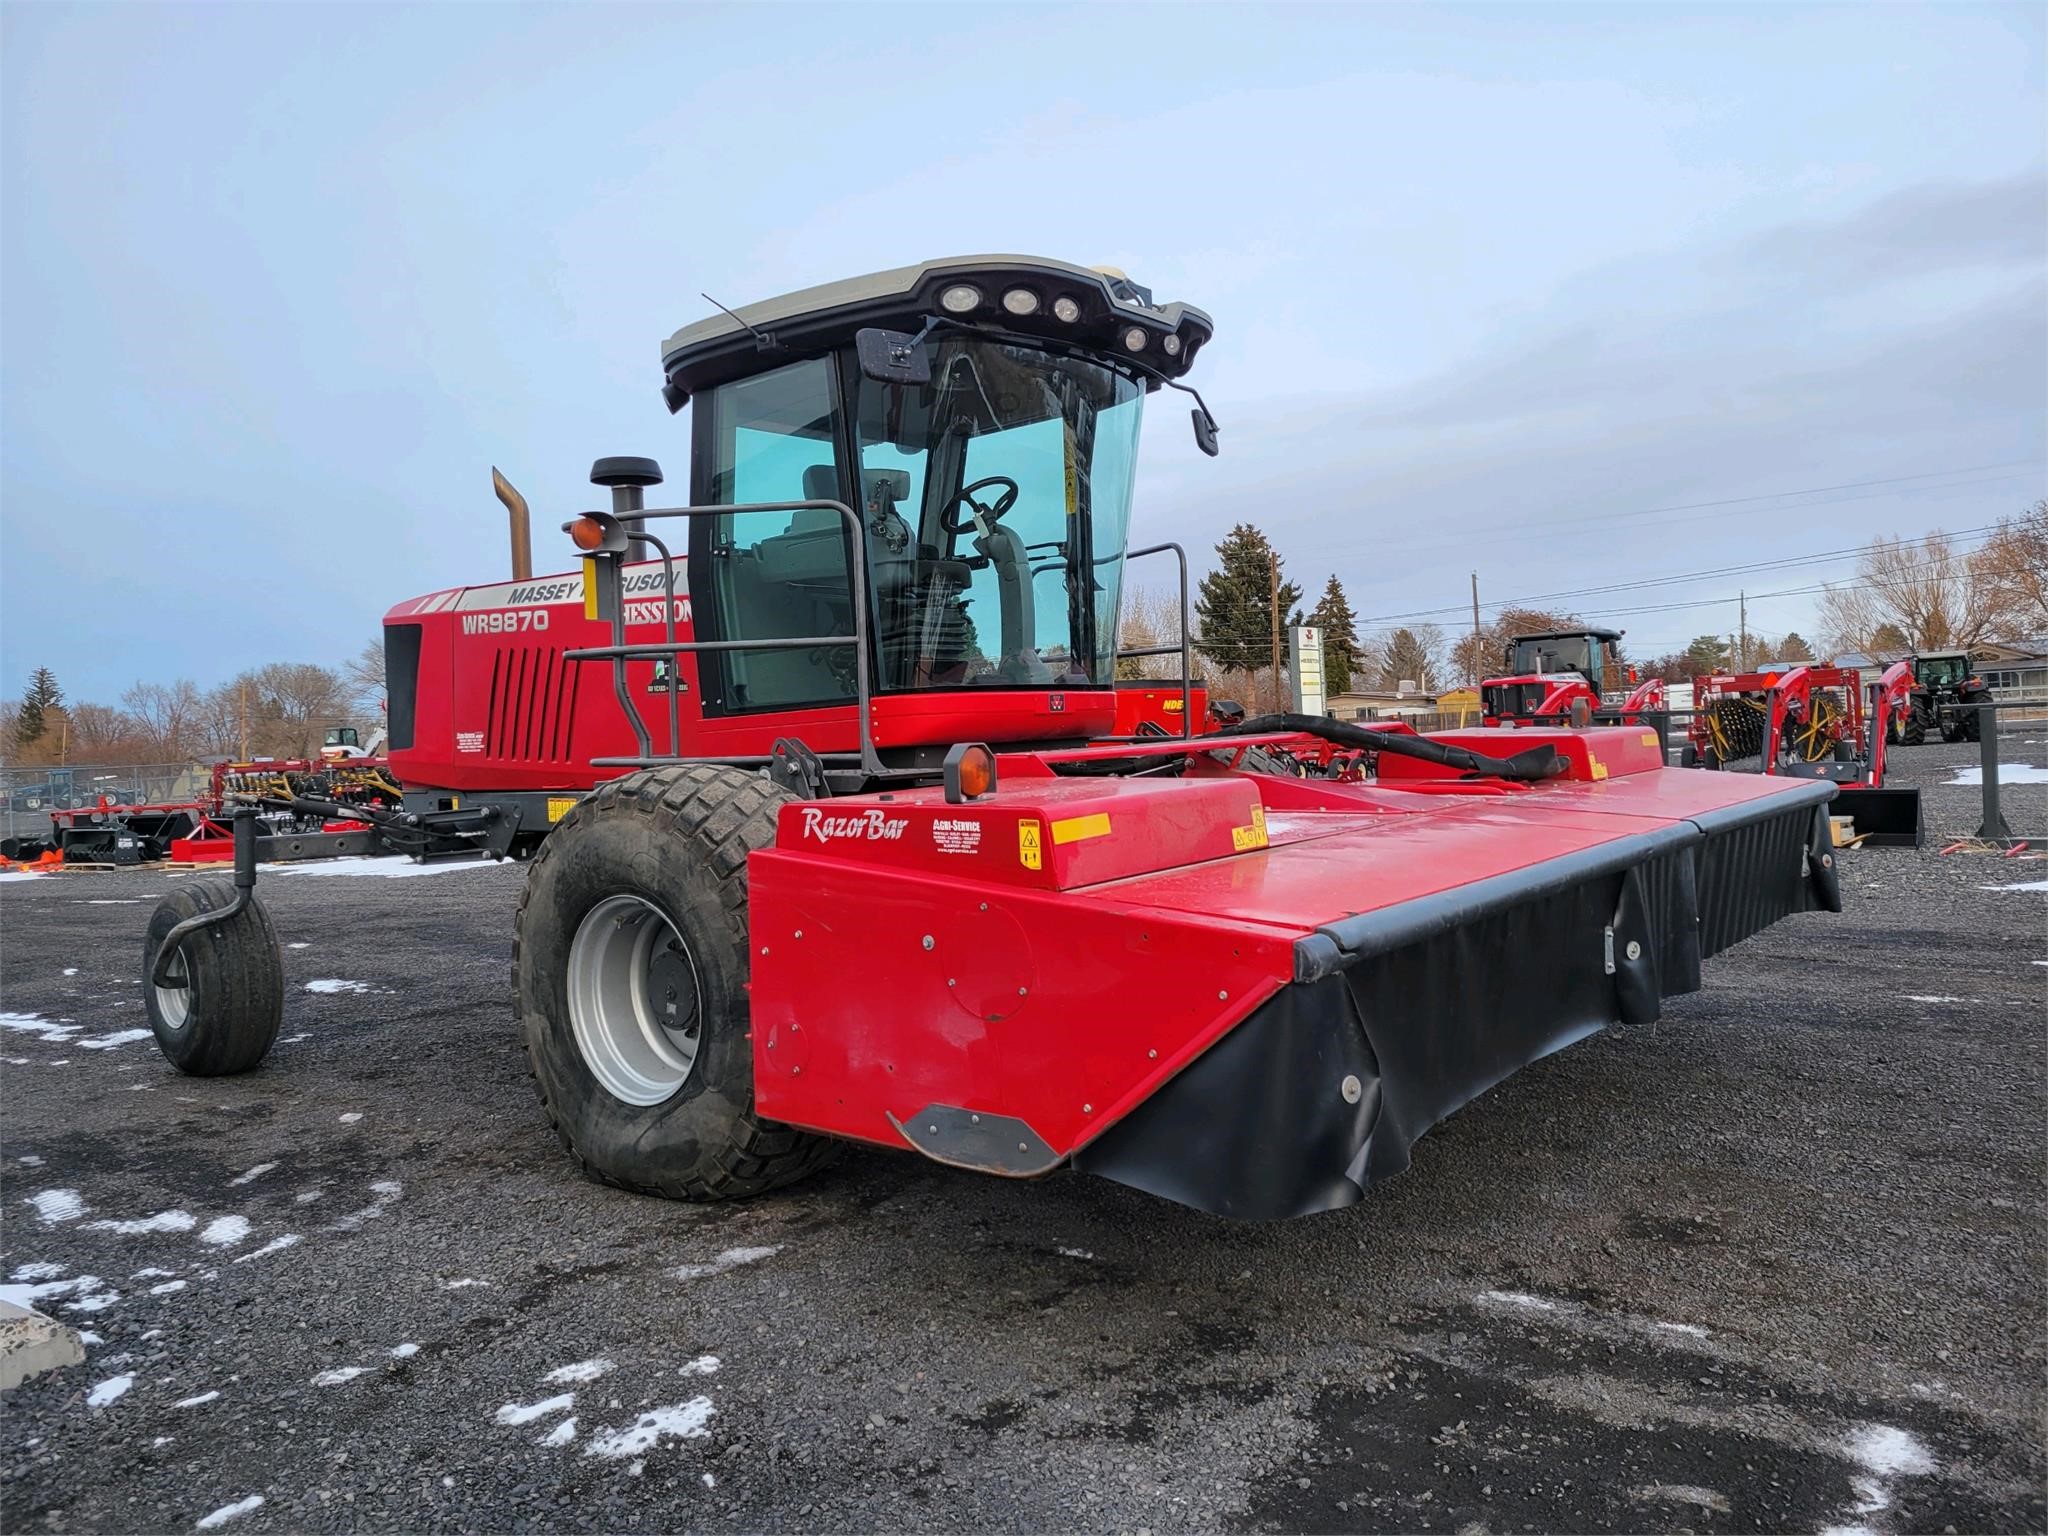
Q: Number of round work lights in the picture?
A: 5